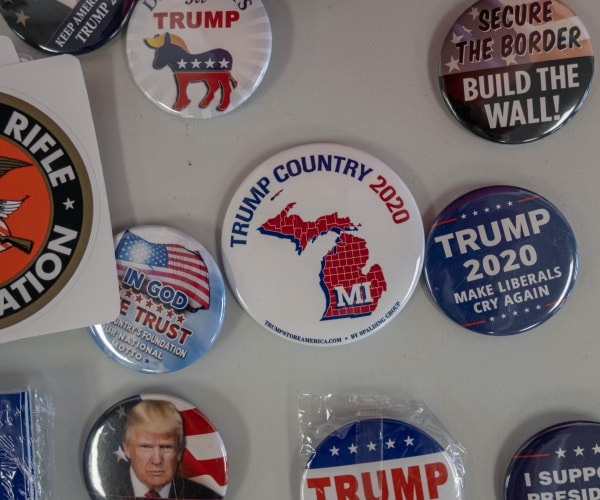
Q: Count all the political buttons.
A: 9